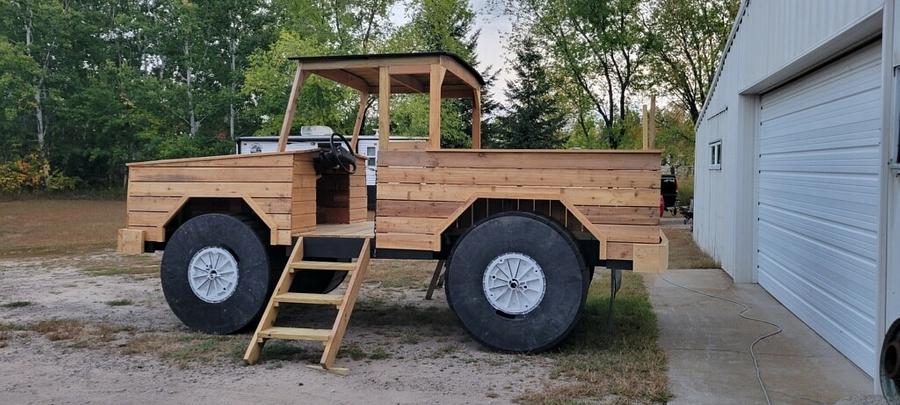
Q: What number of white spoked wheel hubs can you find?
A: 2